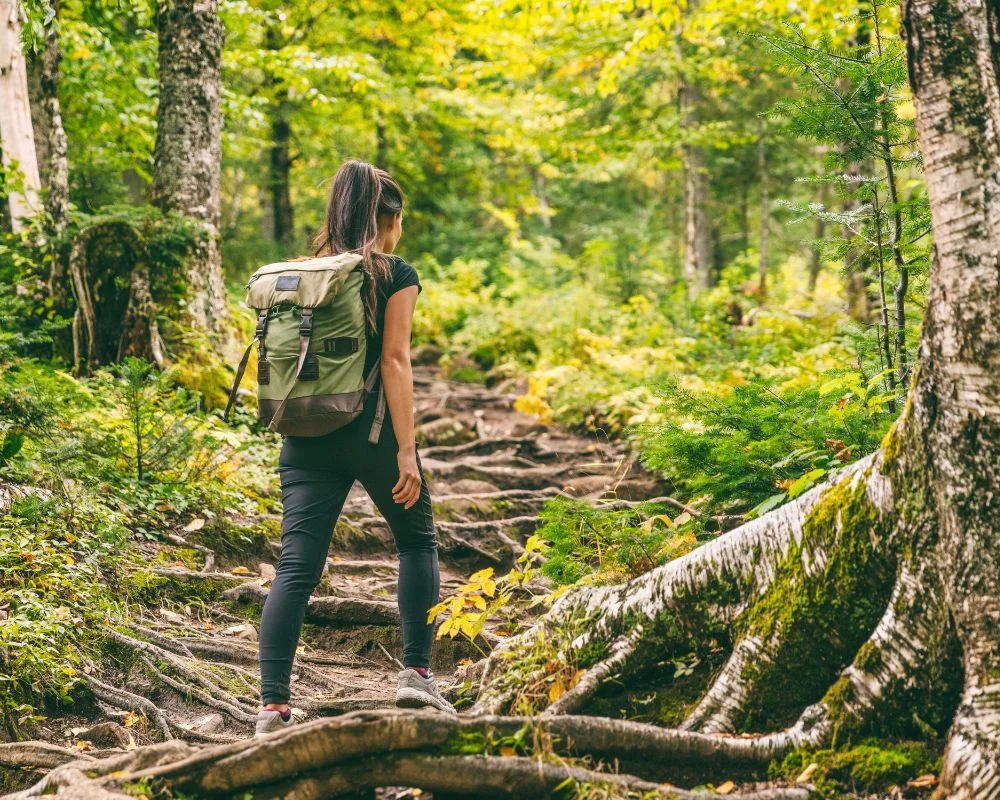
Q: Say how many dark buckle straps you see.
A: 2